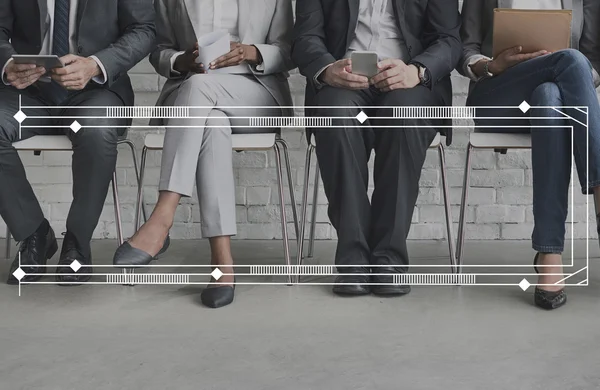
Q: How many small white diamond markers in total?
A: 8